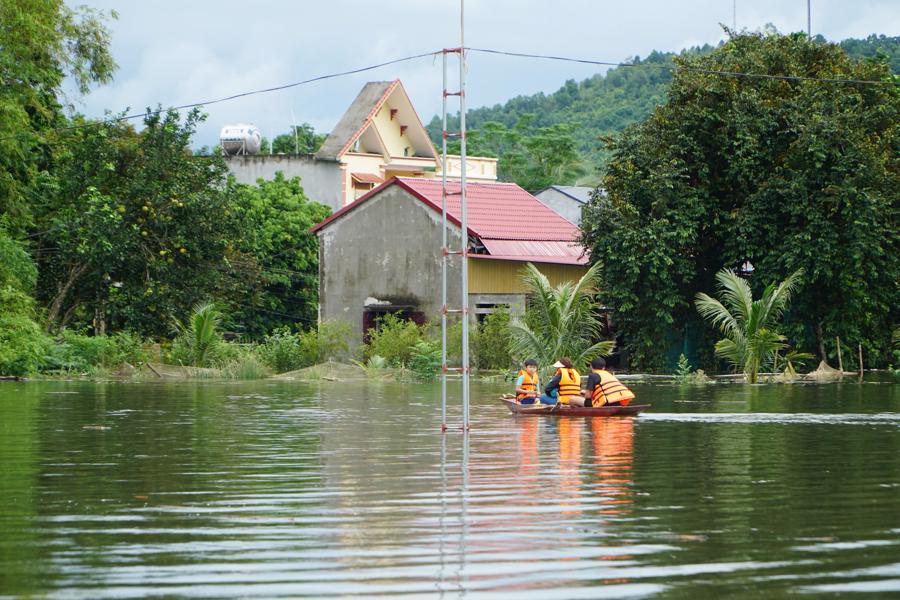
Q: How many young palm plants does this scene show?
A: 3